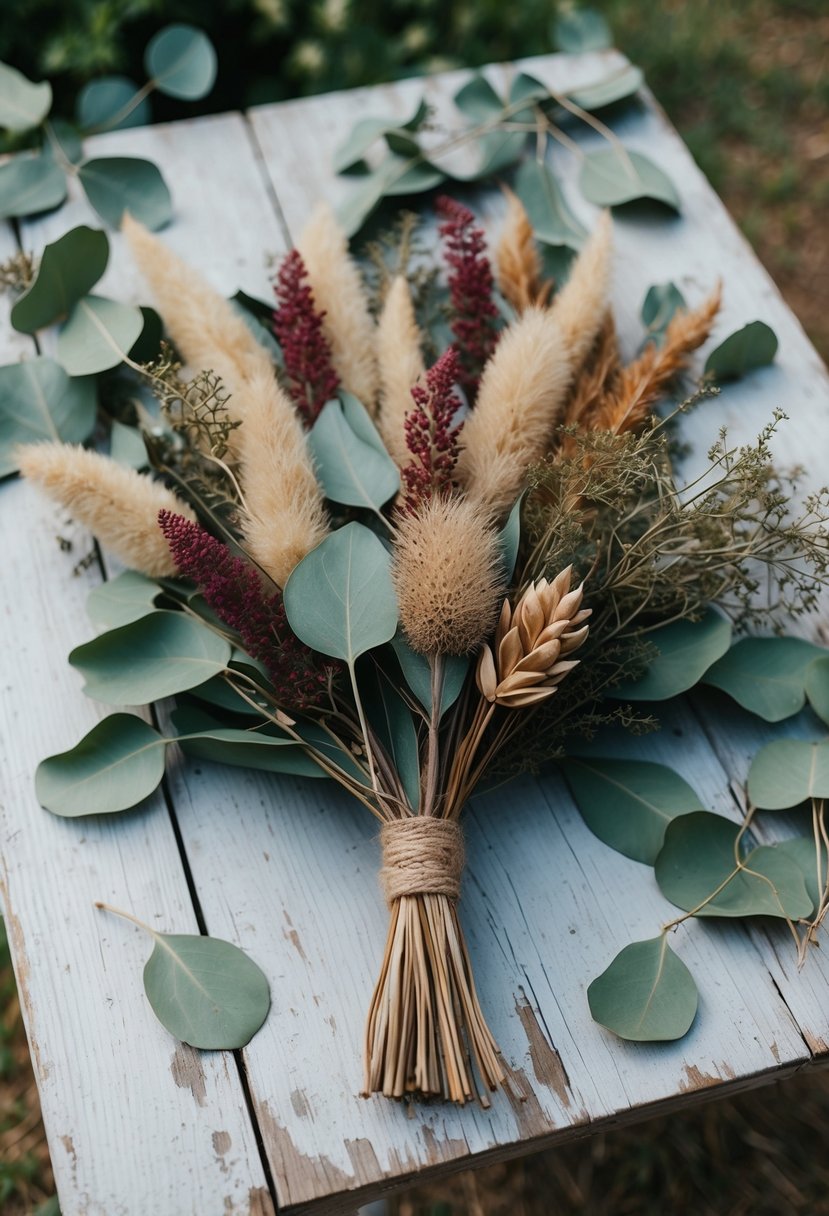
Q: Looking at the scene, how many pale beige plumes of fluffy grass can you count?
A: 7